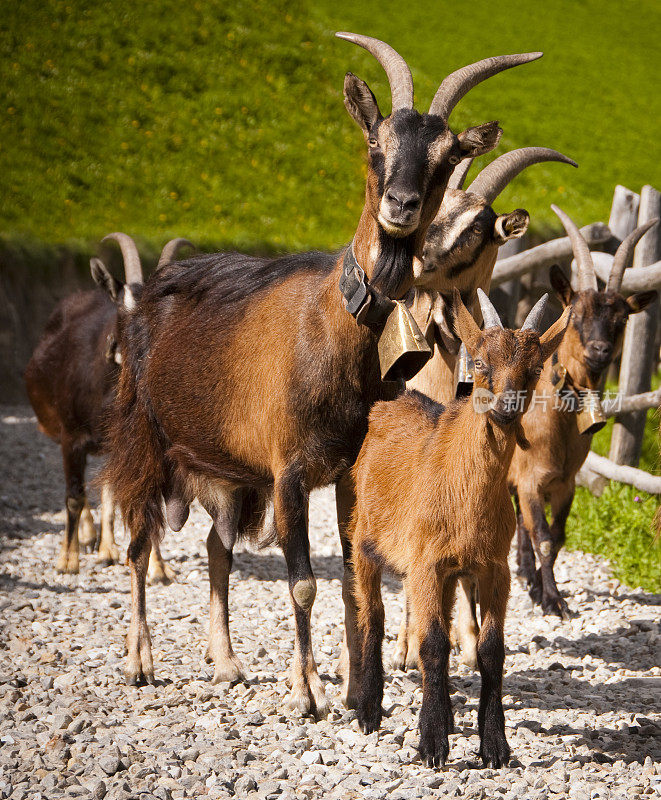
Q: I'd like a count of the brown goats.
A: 5